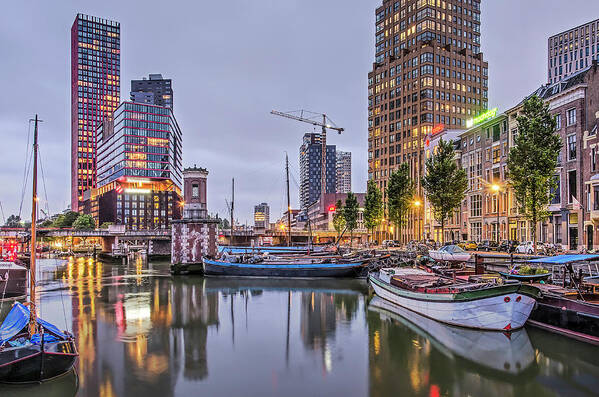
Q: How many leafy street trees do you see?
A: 6